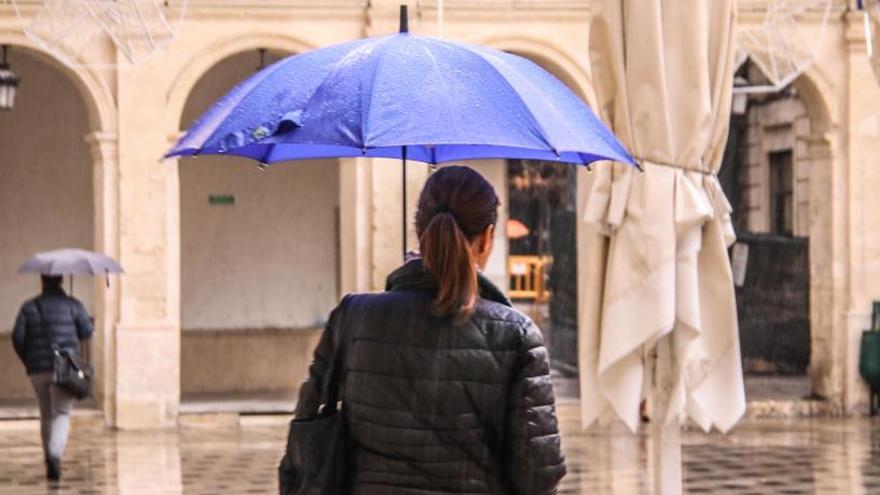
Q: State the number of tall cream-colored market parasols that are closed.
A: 1